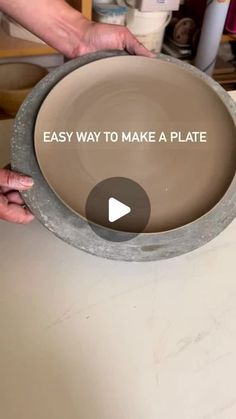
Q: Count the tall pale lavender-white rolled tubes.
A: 1